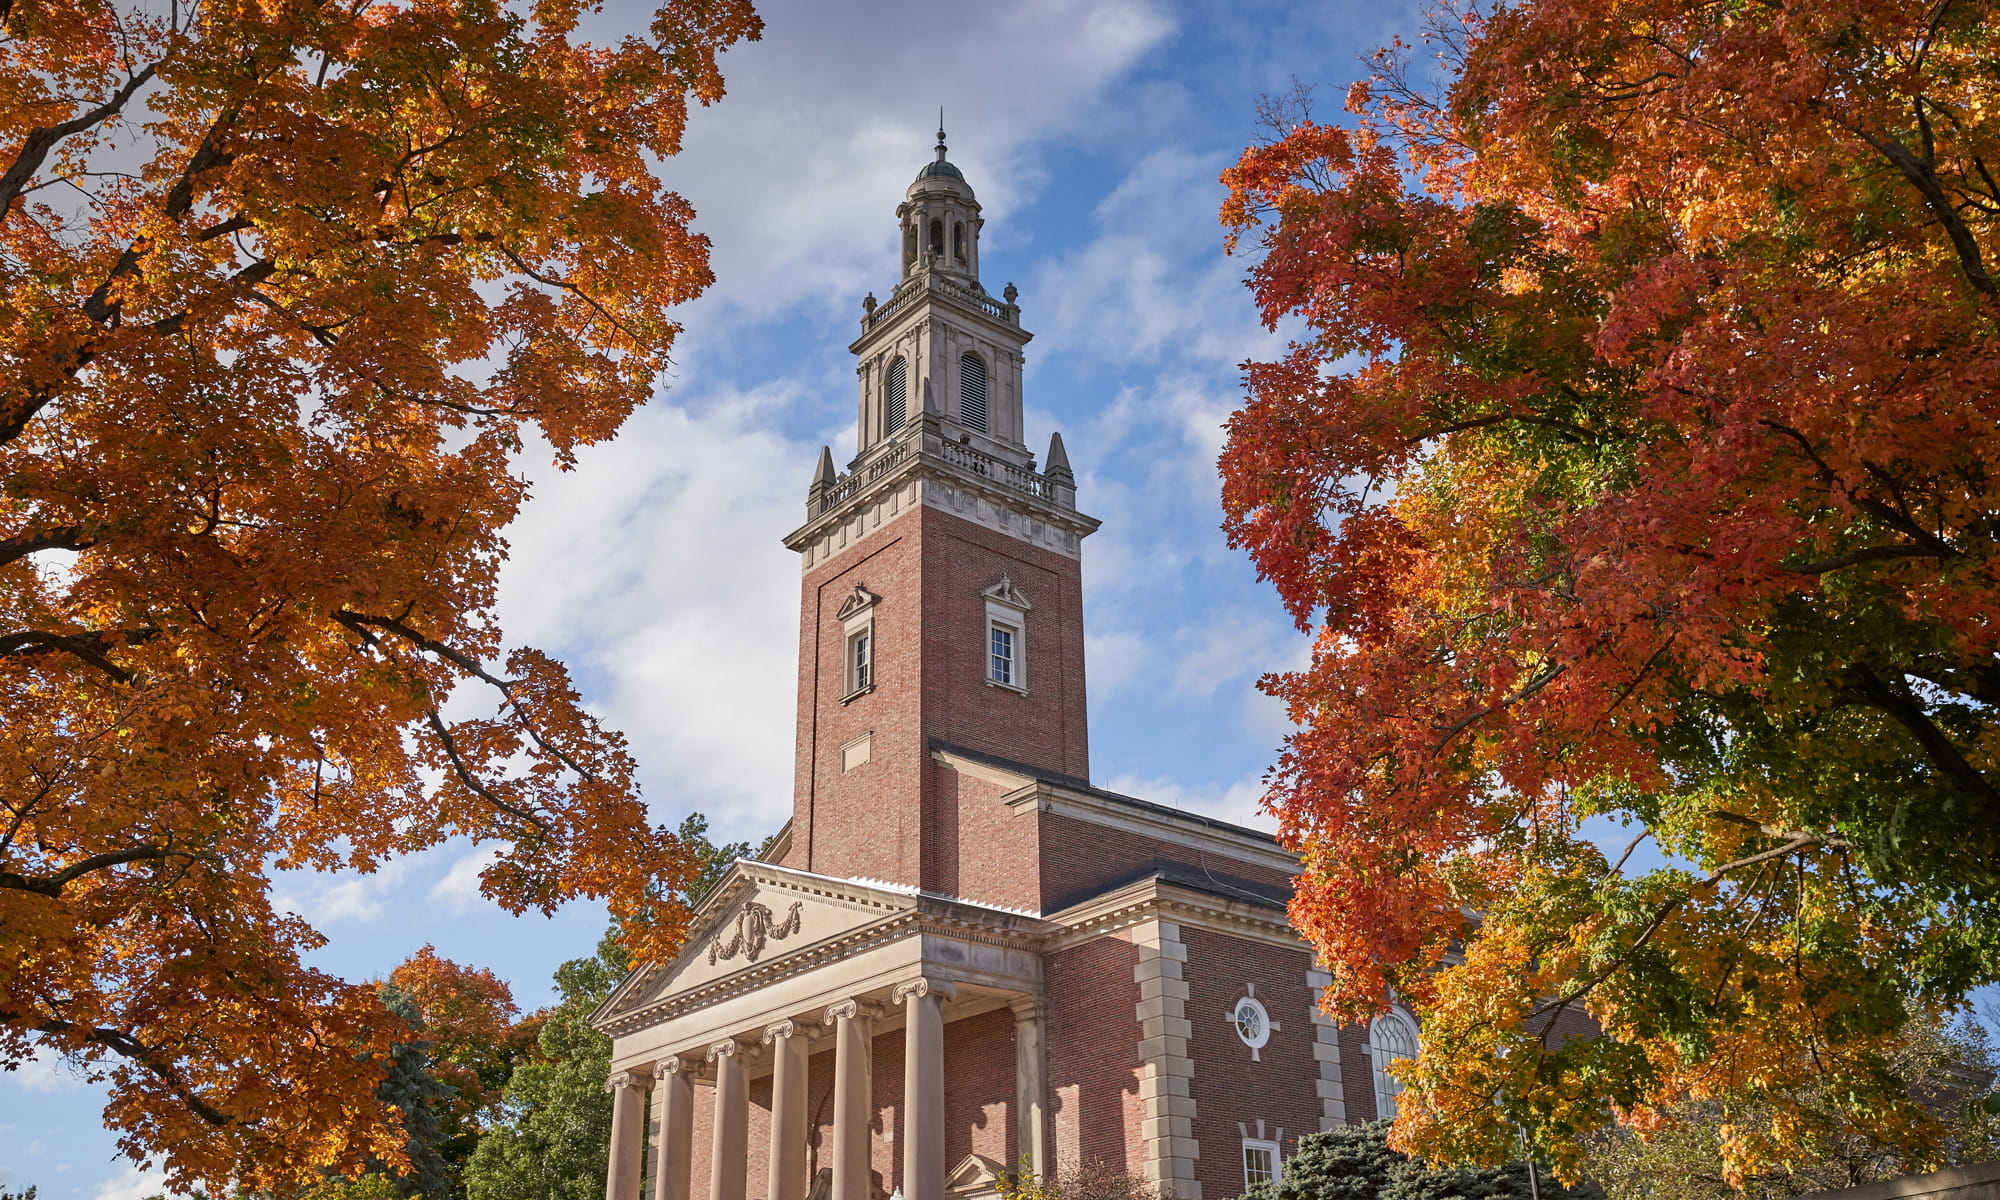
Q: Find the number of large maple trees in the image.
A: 2